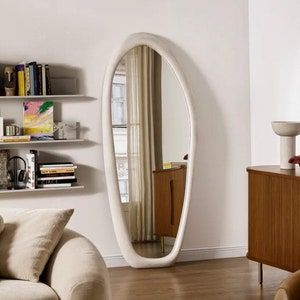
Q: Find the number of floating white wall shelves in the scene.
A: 3